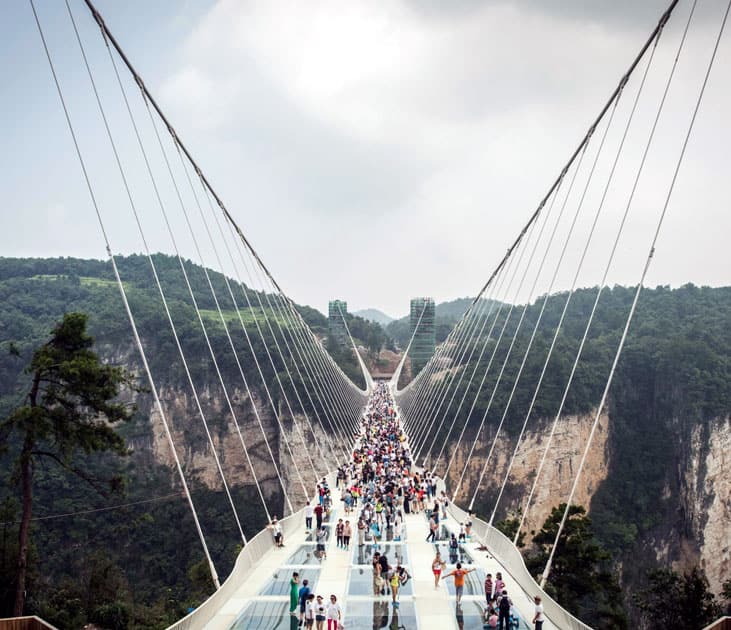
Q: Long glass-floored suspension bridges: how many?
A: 1